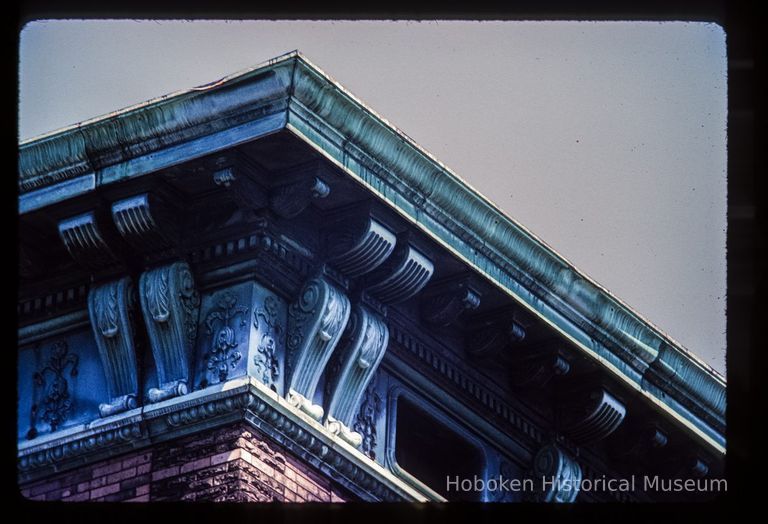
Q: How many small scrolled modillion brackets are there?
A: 7